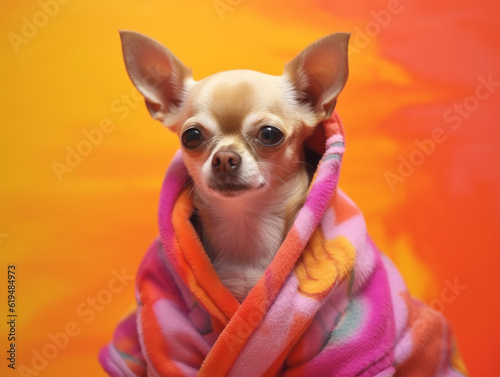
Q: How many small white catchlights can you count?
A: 2